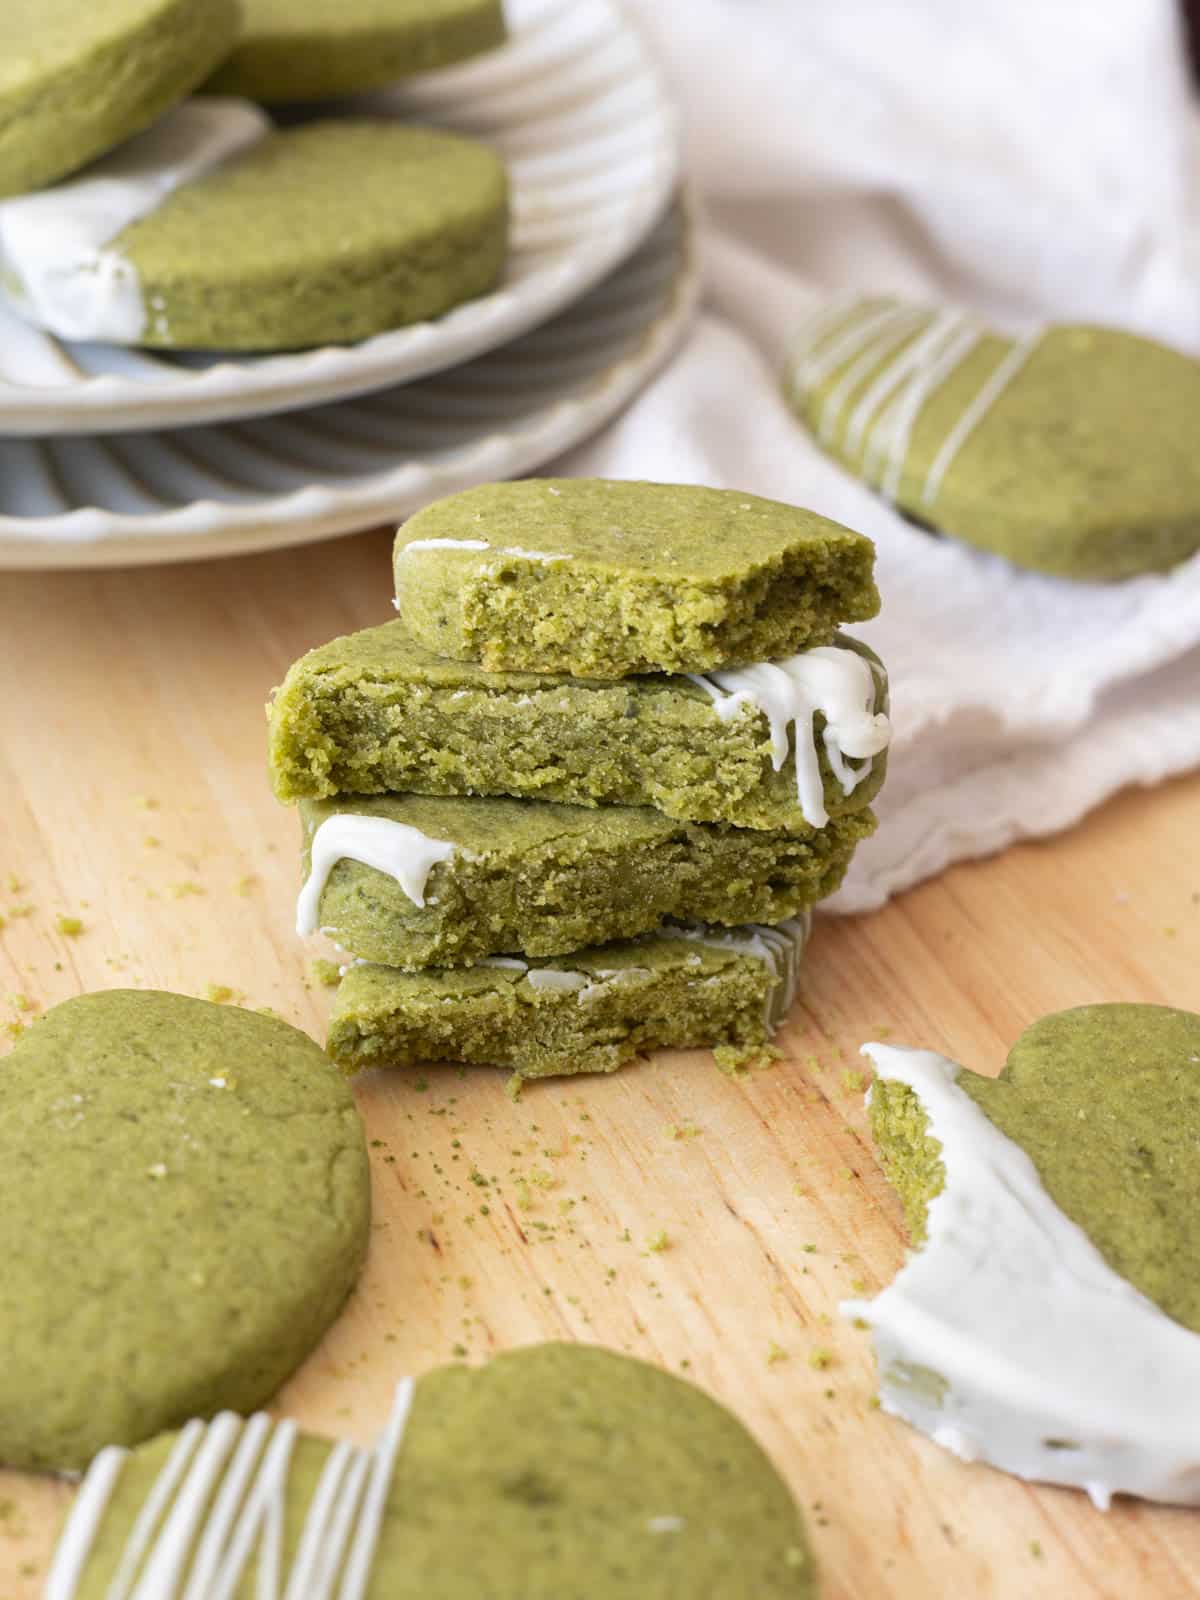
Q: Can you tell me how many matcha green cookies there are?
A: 11